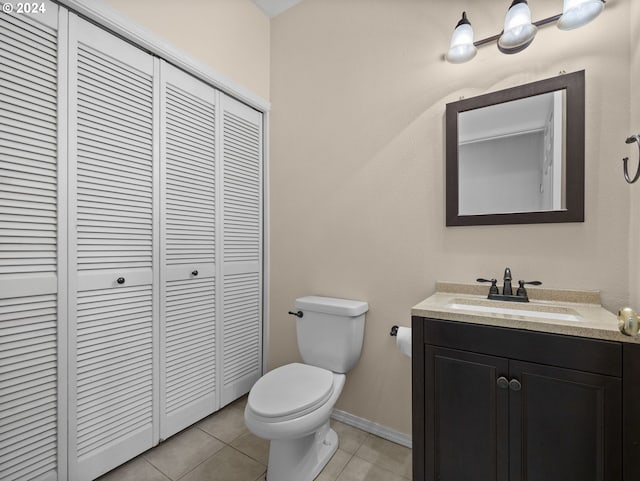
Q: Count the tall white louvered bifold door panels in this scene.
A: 4